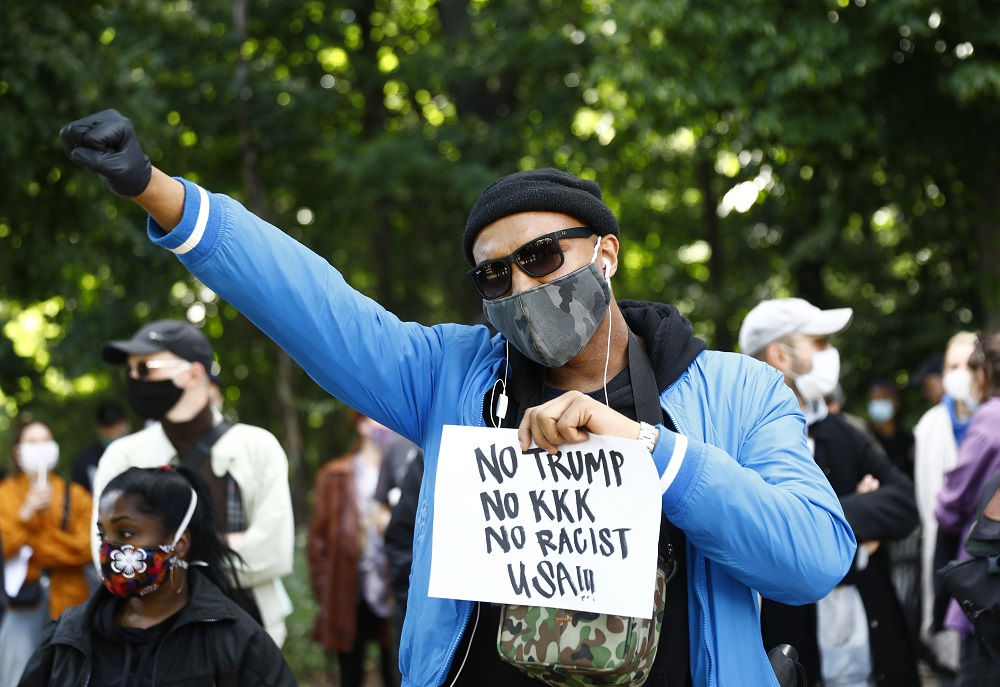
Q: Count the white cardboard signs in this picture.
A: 1